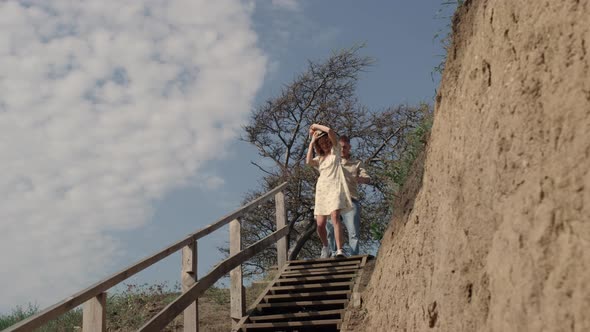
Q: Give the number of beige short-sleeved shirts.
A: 1